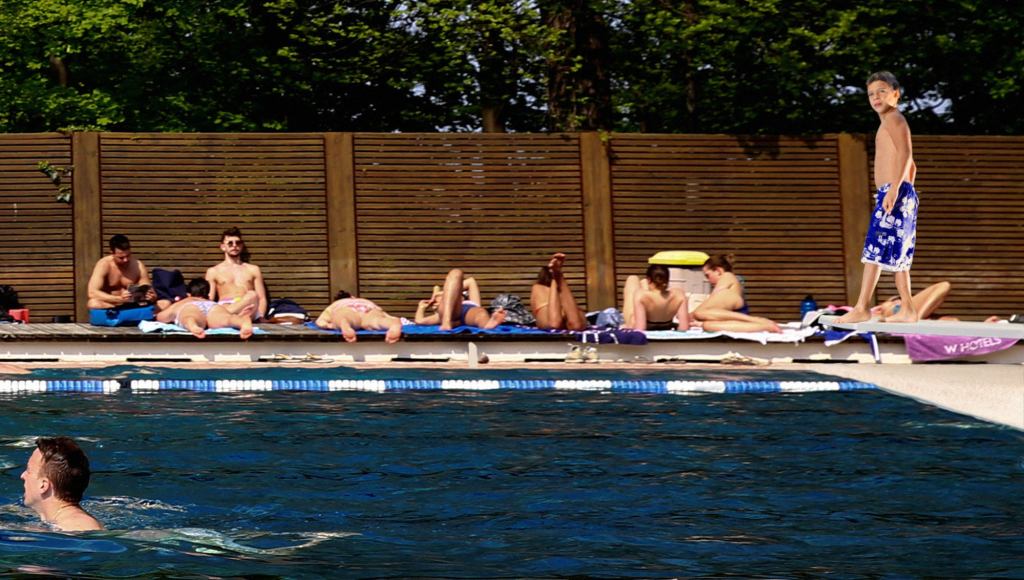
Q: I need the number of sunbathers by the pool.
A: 9